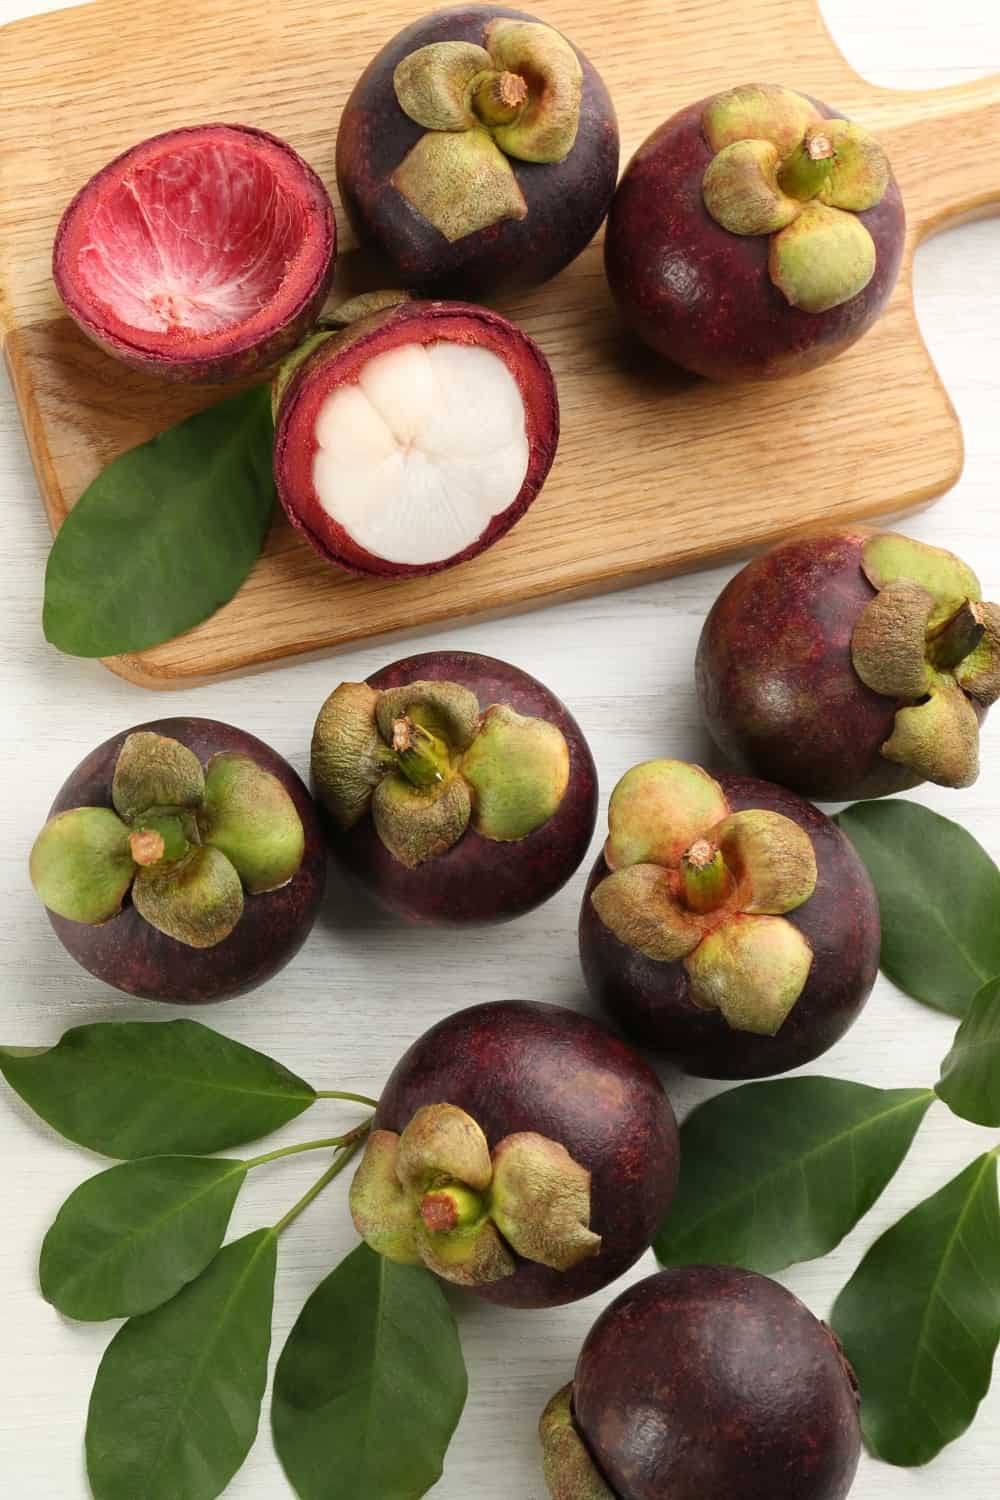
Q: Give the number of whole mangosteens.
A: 8